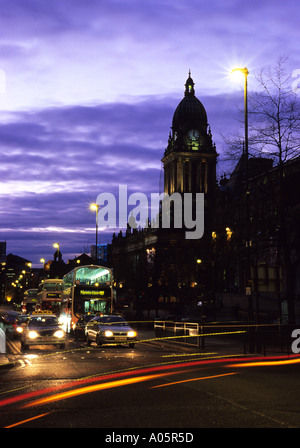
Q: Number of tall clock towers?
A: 1